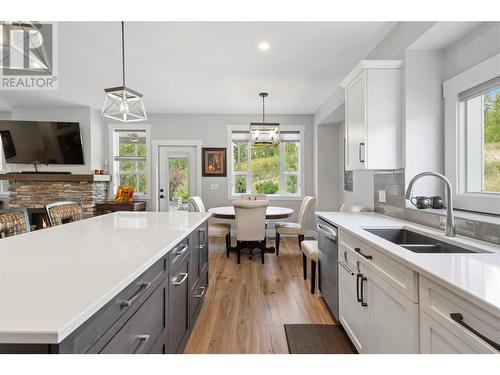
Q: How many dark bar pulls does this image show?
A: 5